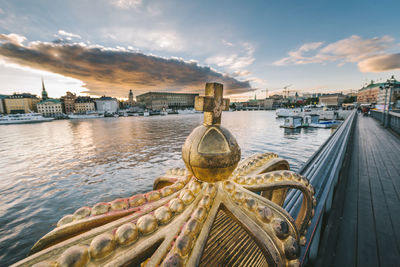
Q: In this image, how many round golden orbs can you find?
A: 1